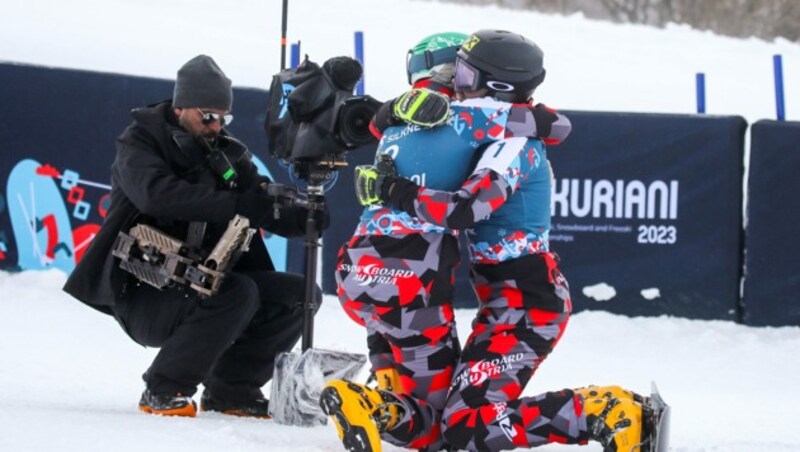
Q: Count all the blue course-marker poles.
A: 4